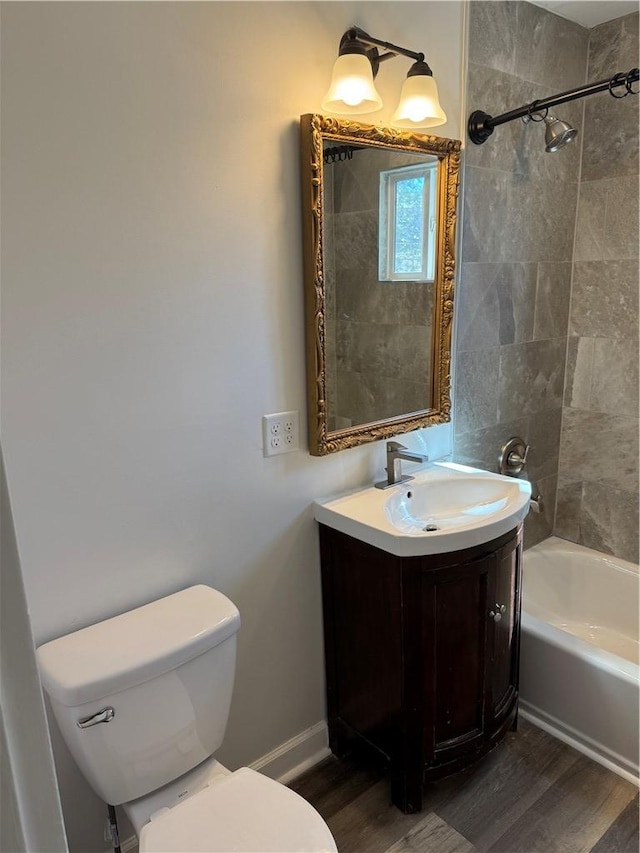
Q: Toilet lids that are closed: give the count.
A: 1